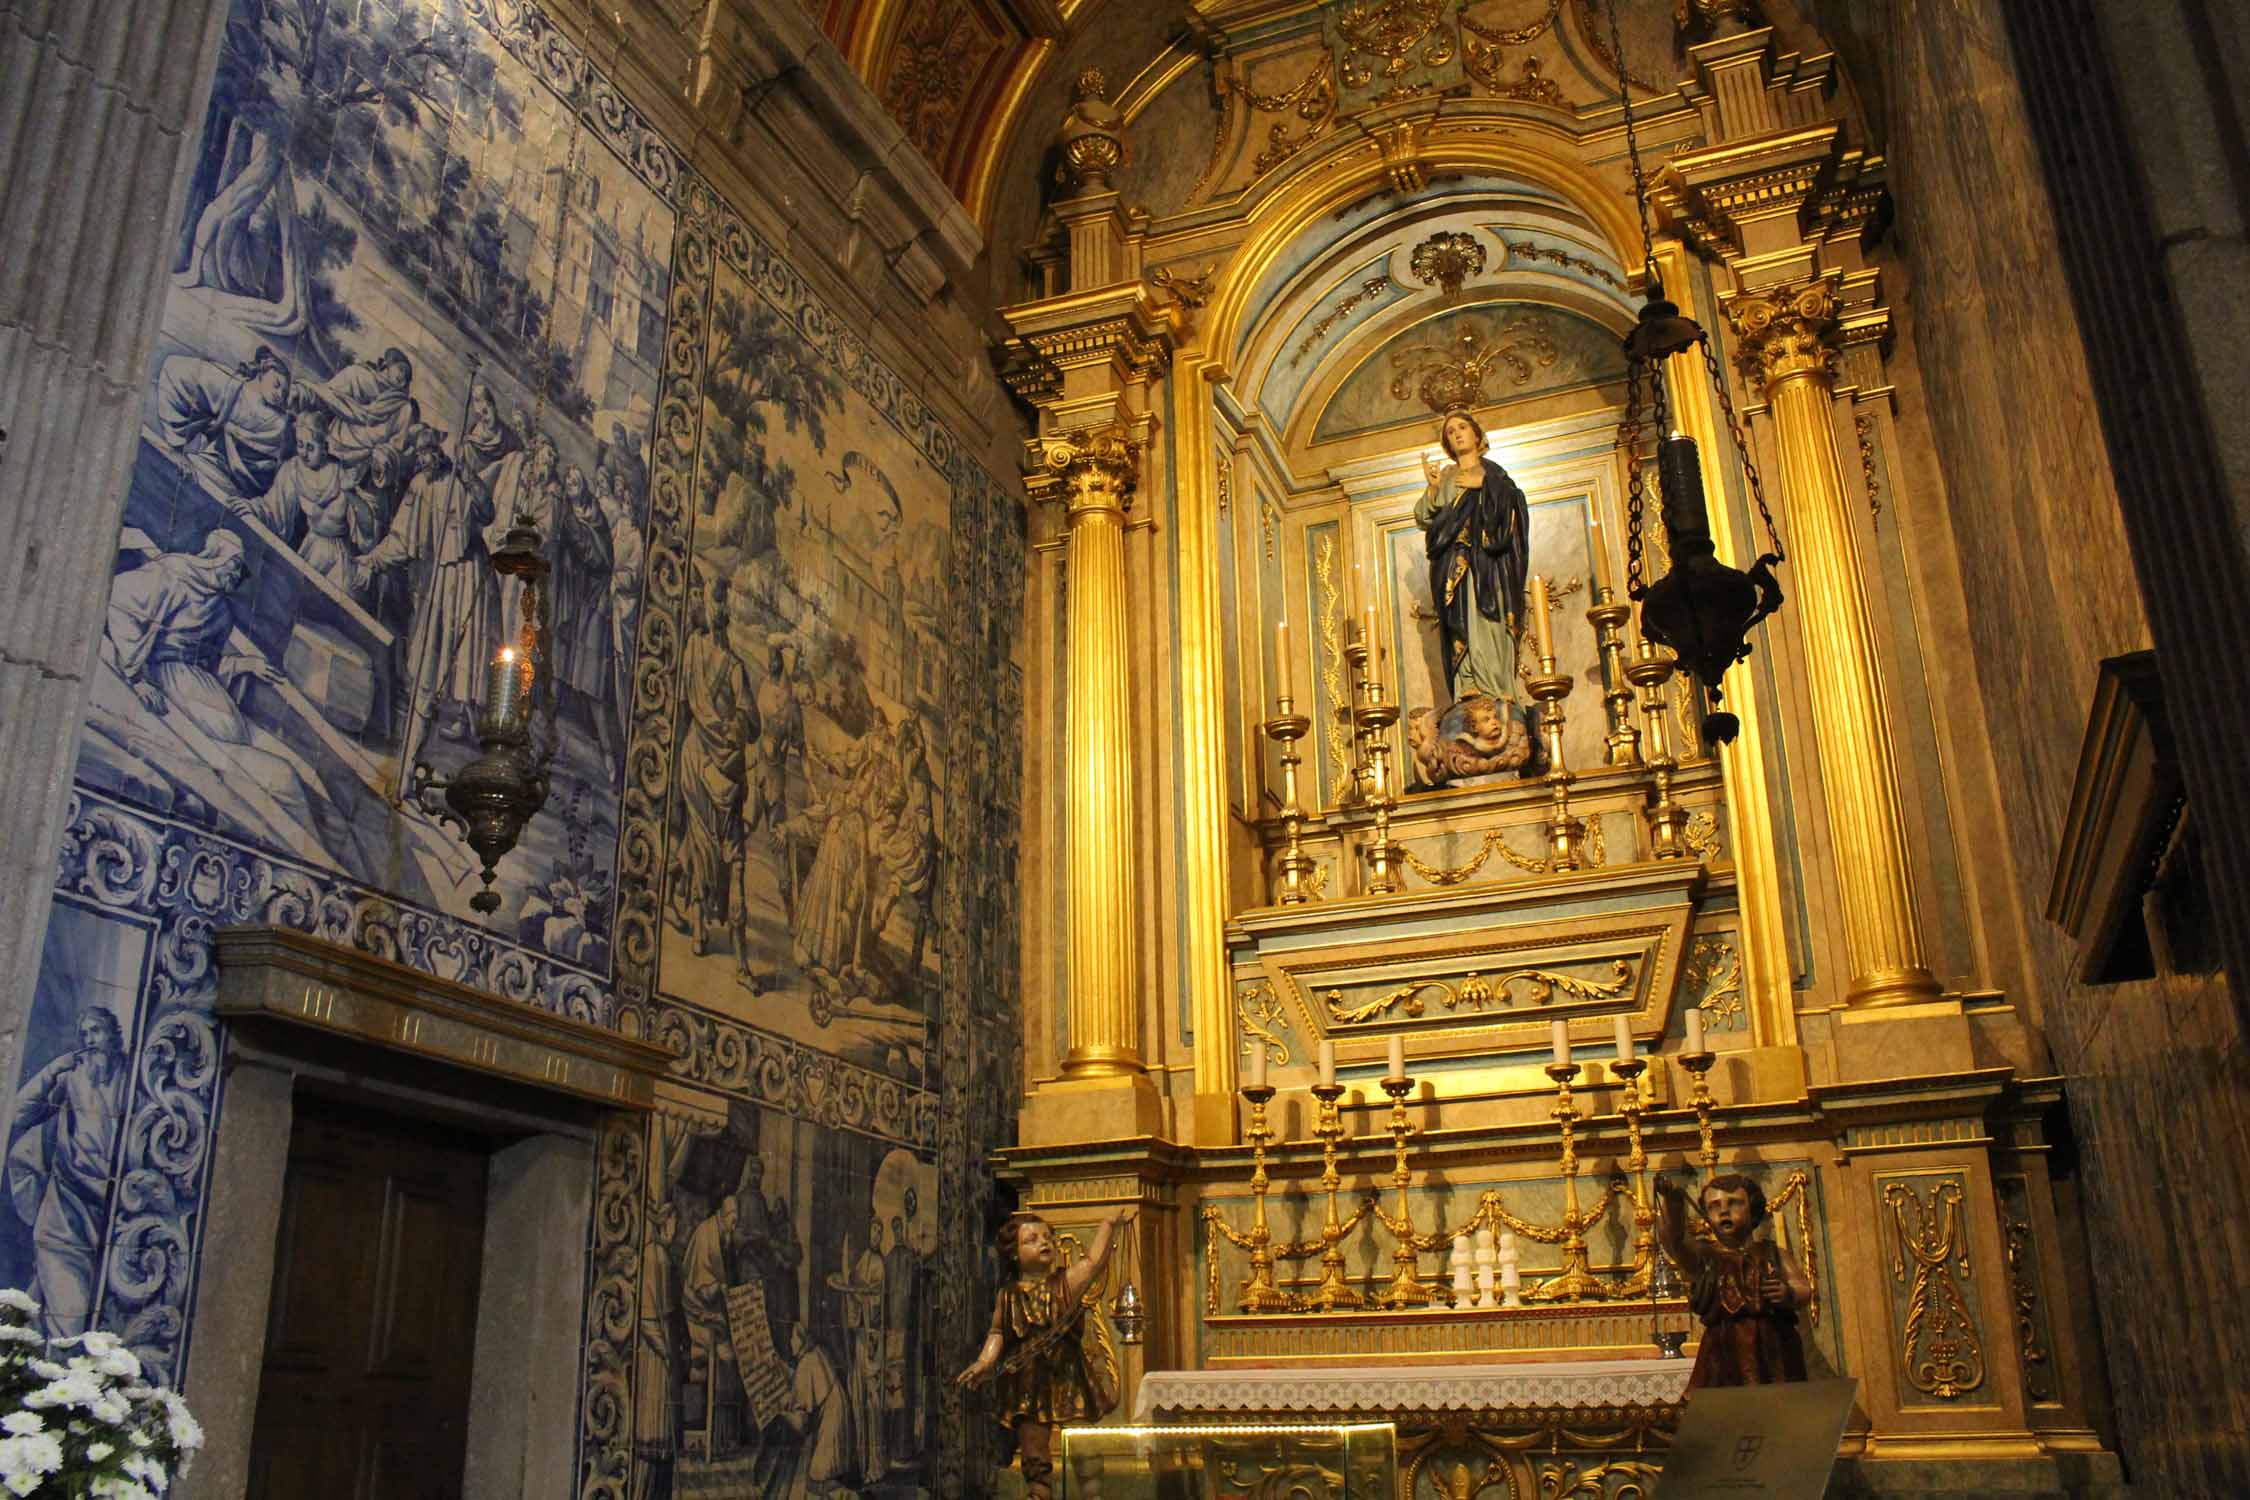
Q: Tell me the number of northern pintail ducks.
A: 0